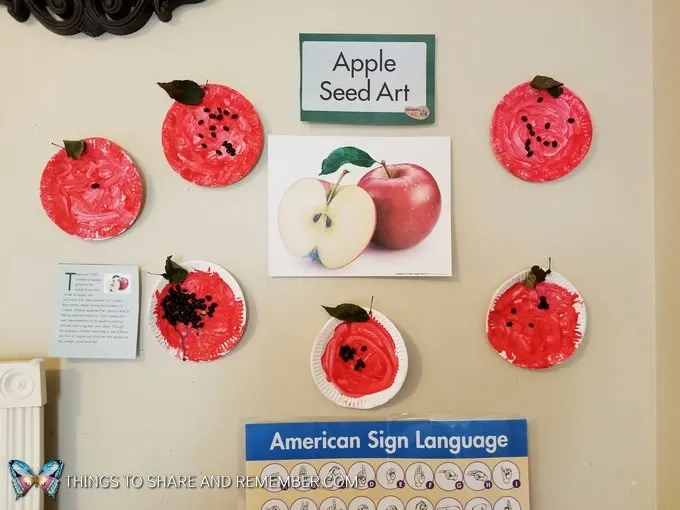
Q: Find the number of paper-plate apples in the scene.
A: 6